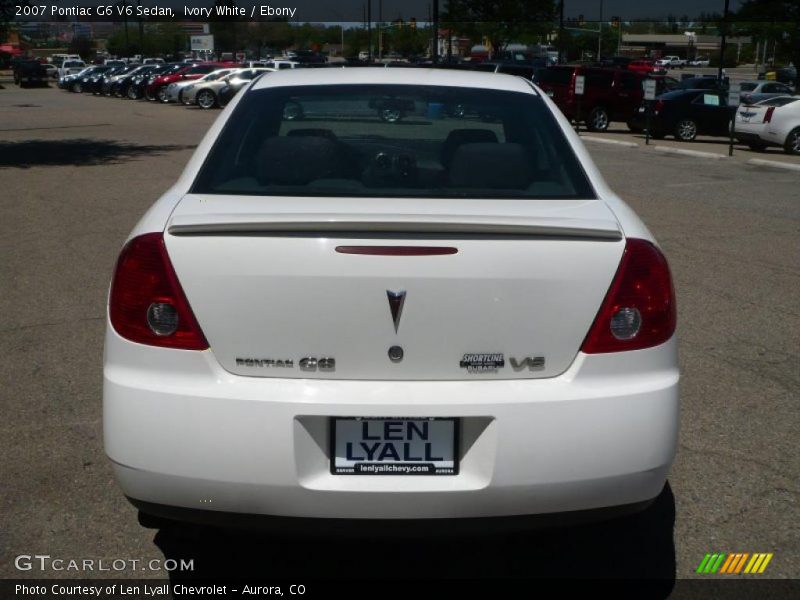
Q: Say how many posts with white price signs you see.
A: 3